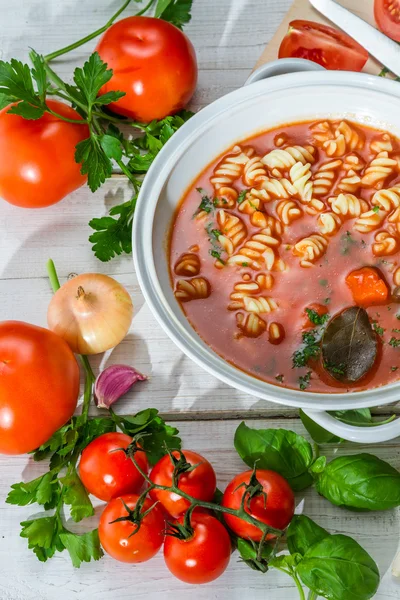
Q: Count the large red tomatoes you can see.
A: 3